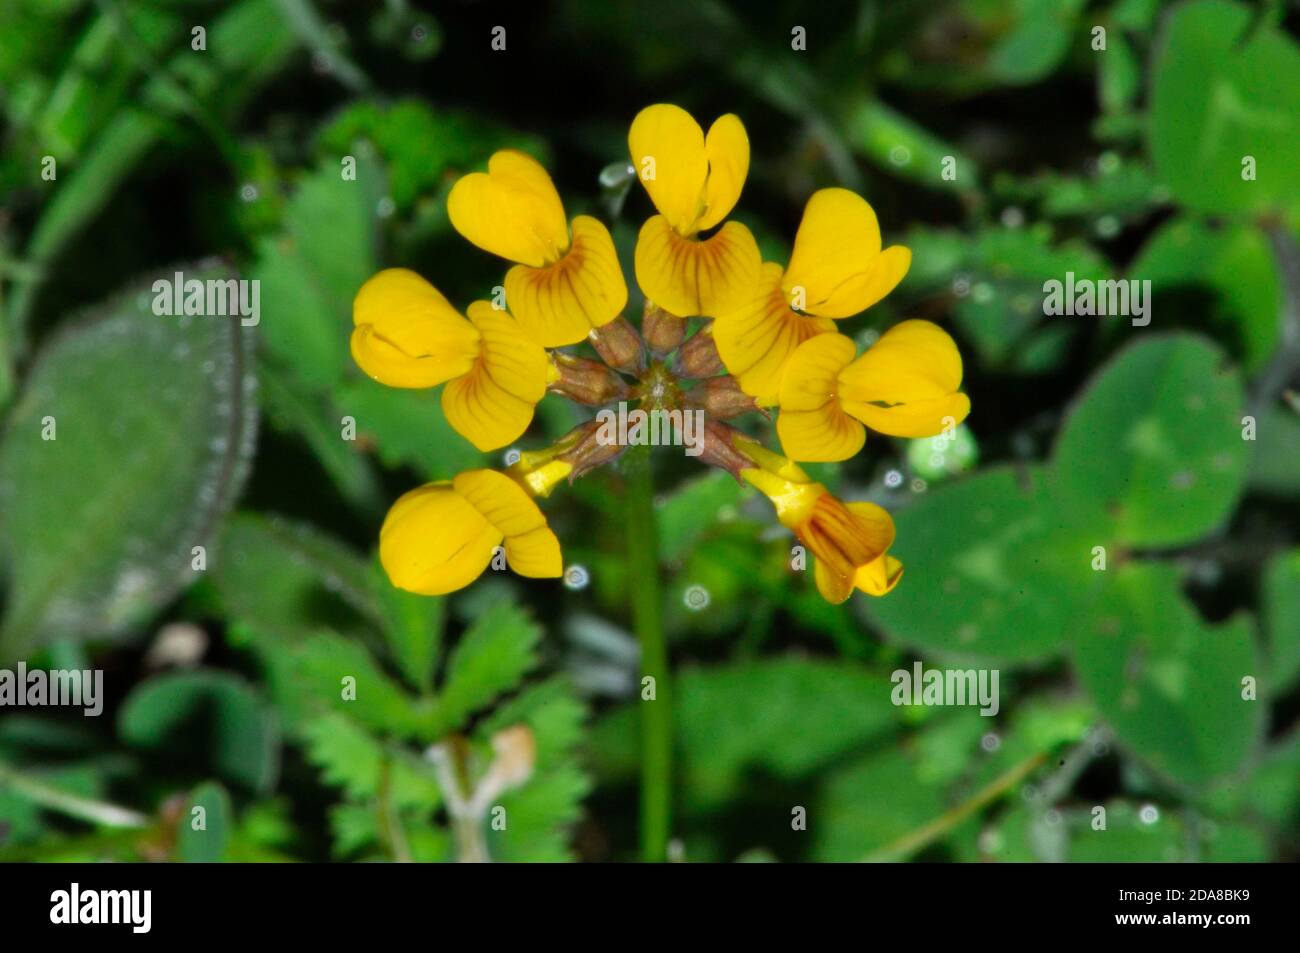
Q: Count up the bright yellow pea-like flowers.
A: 7